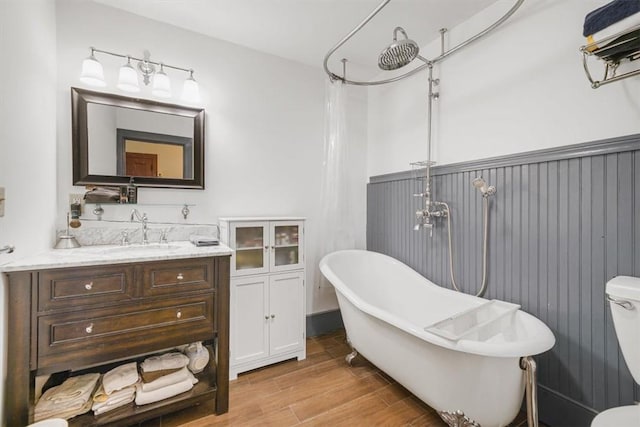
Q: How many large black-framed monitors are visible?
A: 0